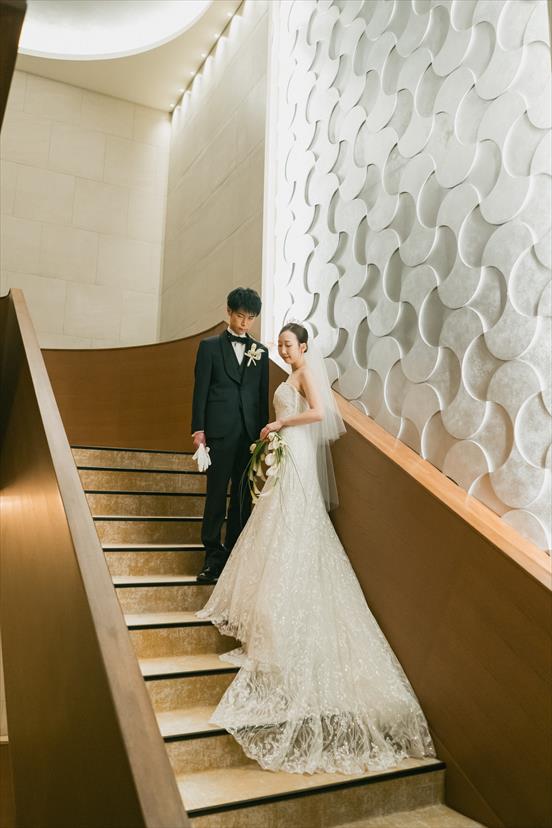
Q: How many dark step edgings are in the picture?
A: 10